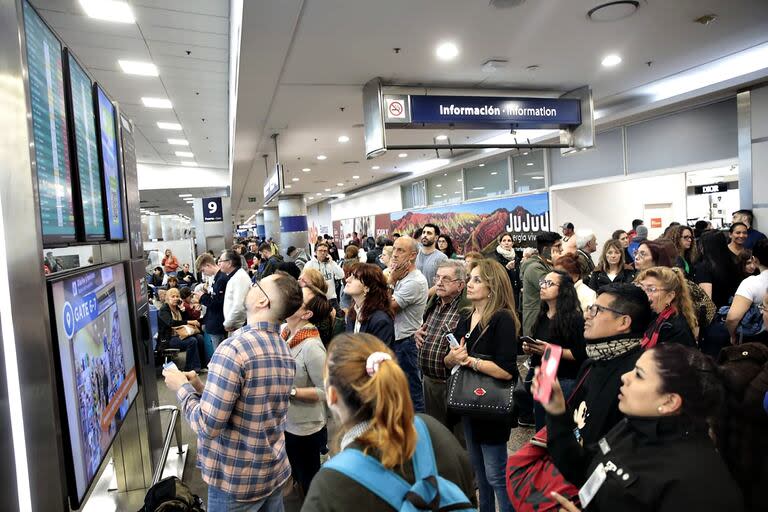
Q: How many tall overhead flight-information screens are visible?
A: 3